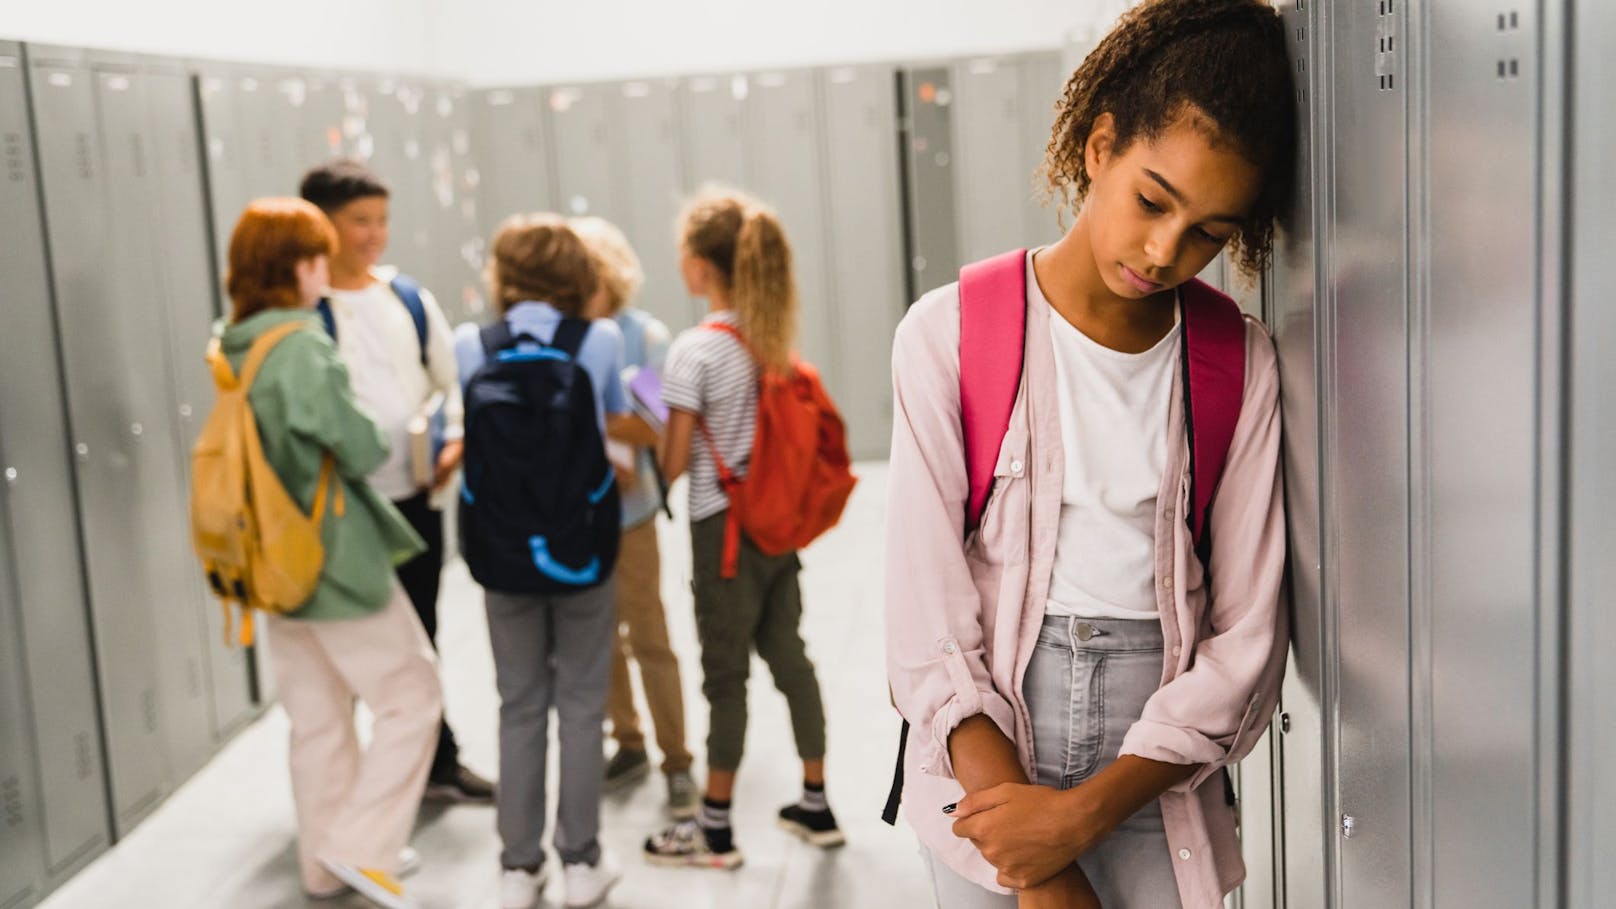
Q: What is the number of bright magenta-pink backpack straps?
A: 2